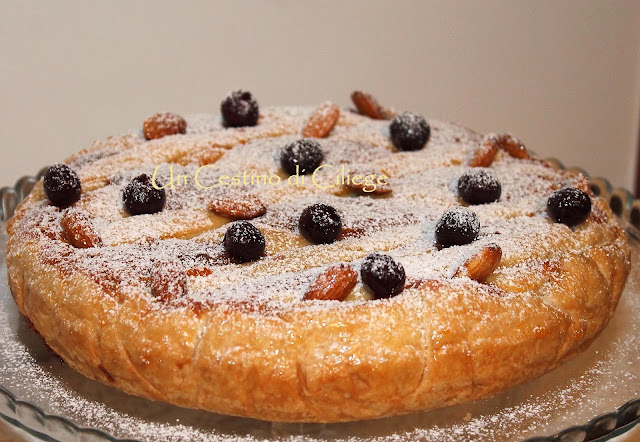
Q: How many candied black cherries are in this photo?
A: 11